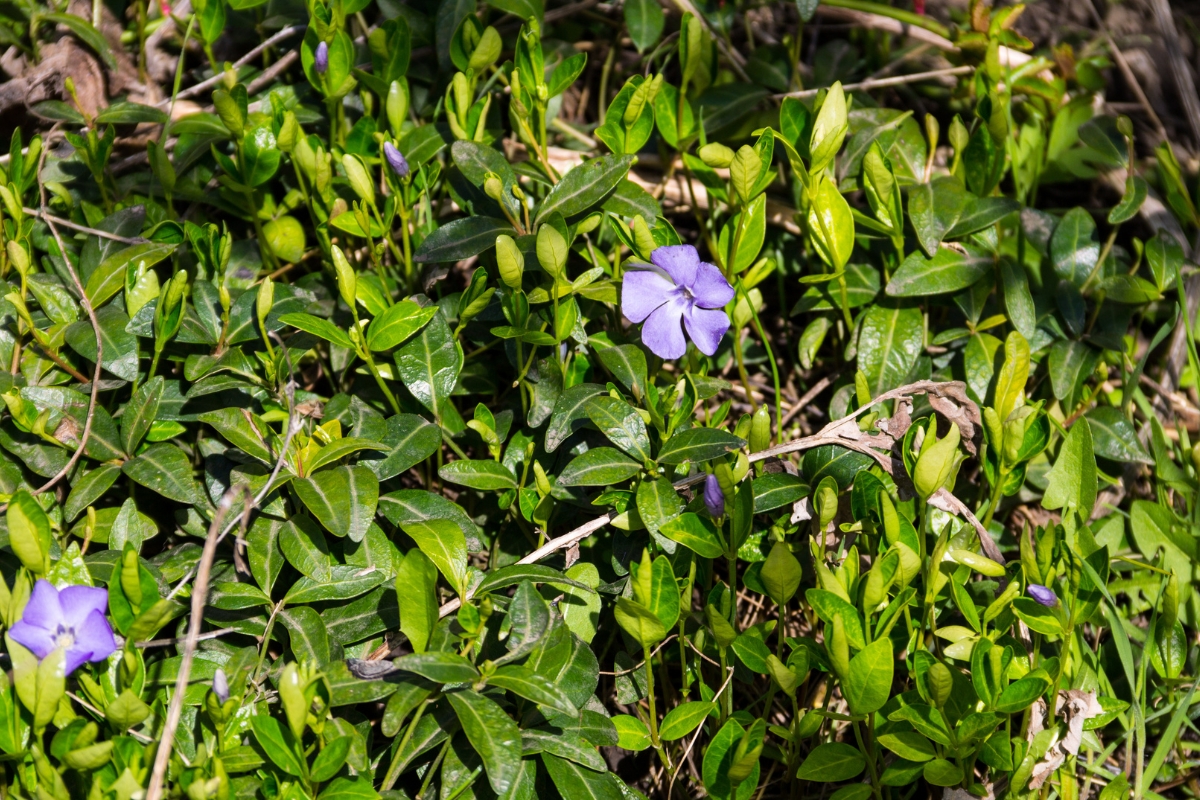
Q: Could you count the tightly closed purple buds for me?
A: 5